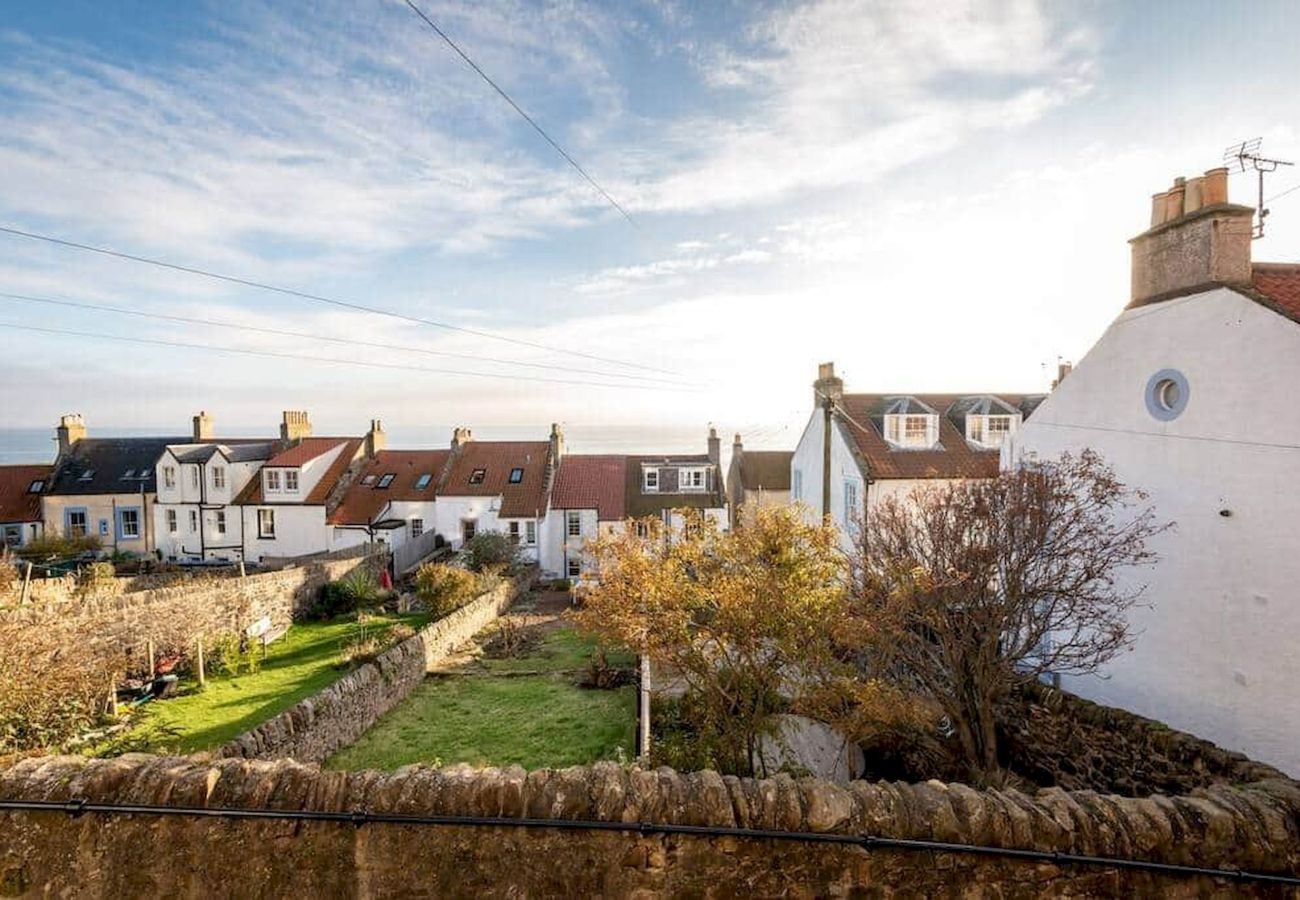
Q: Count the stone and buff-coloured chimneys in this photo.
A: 11